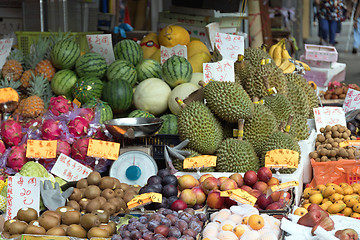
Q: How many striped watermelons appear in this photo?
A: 12